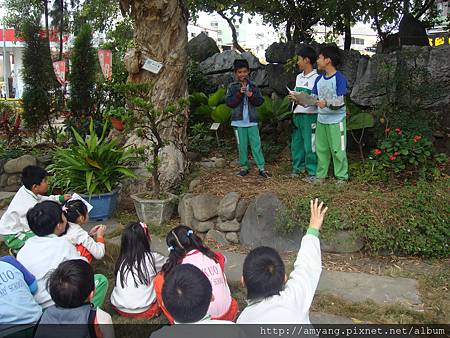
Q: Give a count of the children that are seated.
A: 9